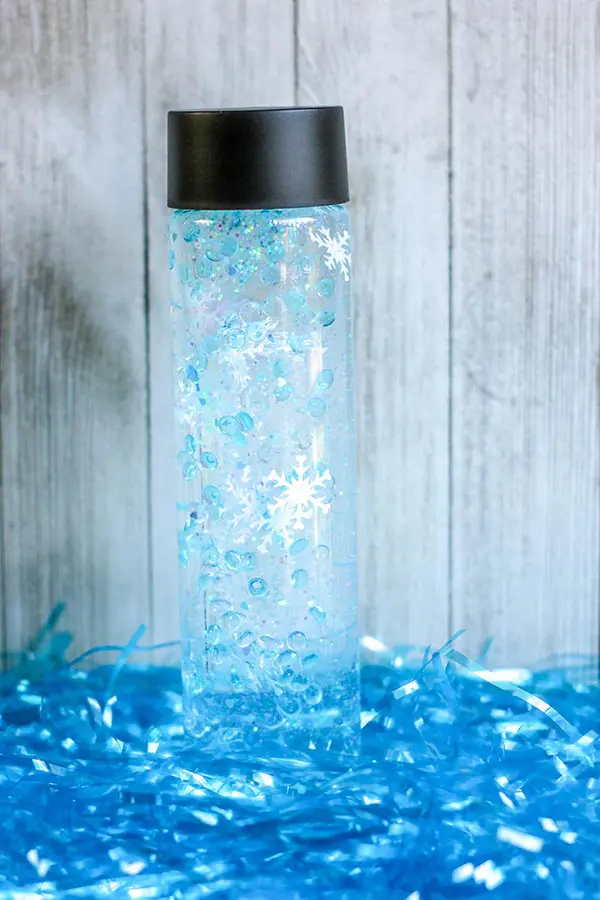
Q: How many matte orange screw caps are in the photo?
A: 0